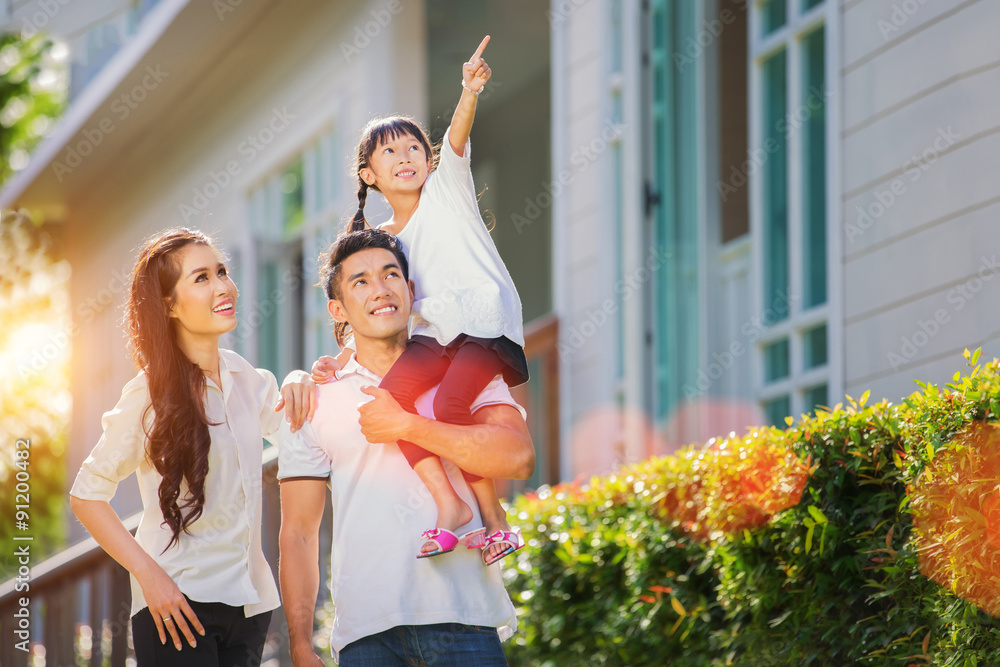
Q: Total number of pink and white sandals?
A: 2